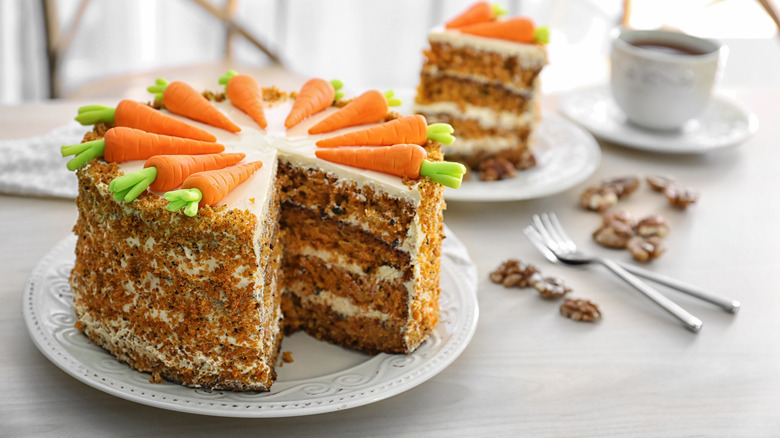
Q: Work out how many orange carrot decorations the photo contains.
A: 12